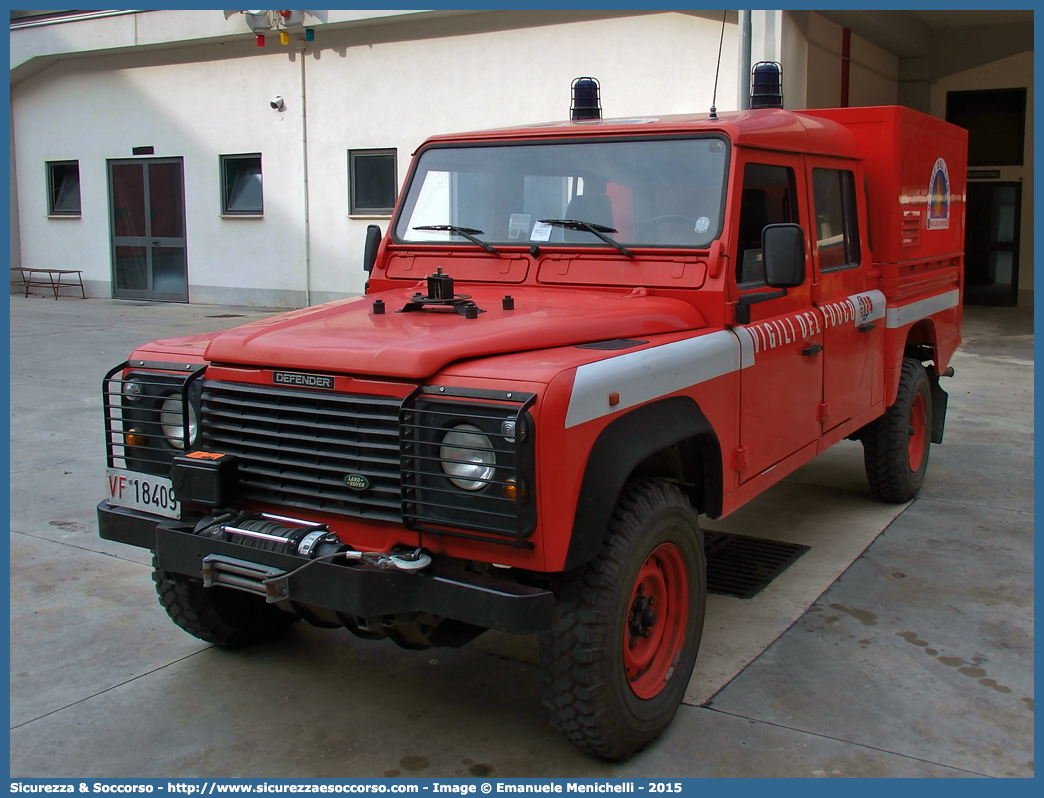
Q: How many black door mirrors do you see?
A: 2